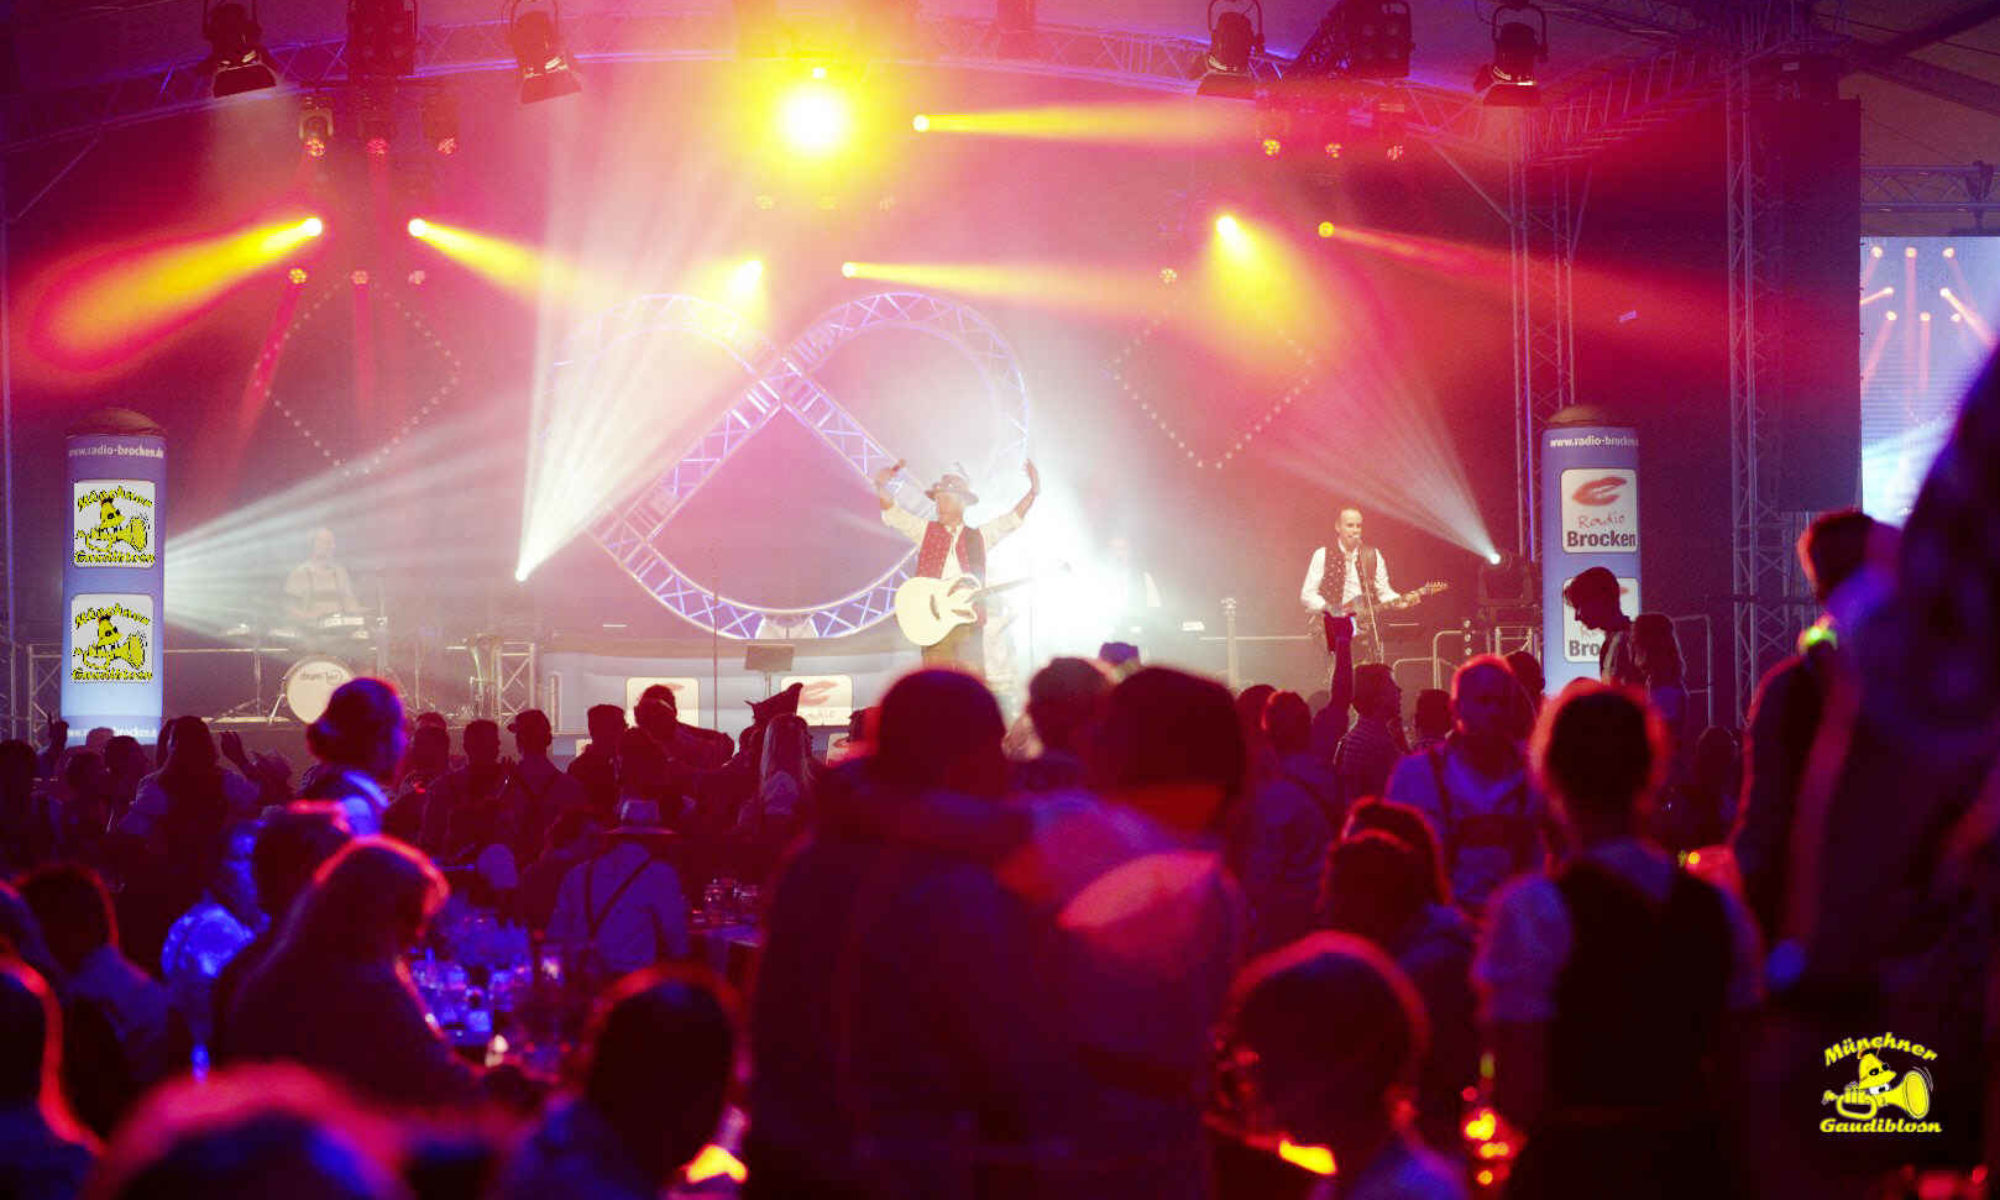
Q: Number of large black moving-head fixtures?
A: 4